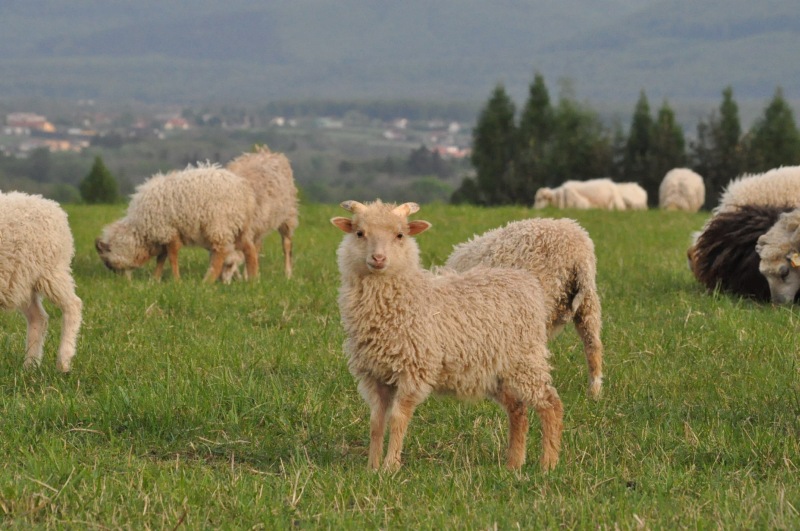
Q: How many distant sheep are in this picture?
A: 3